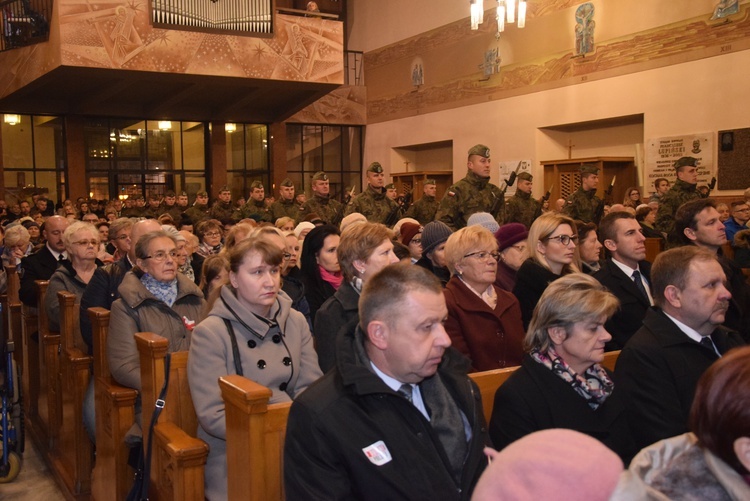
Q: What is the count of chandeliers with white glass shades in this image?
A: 1